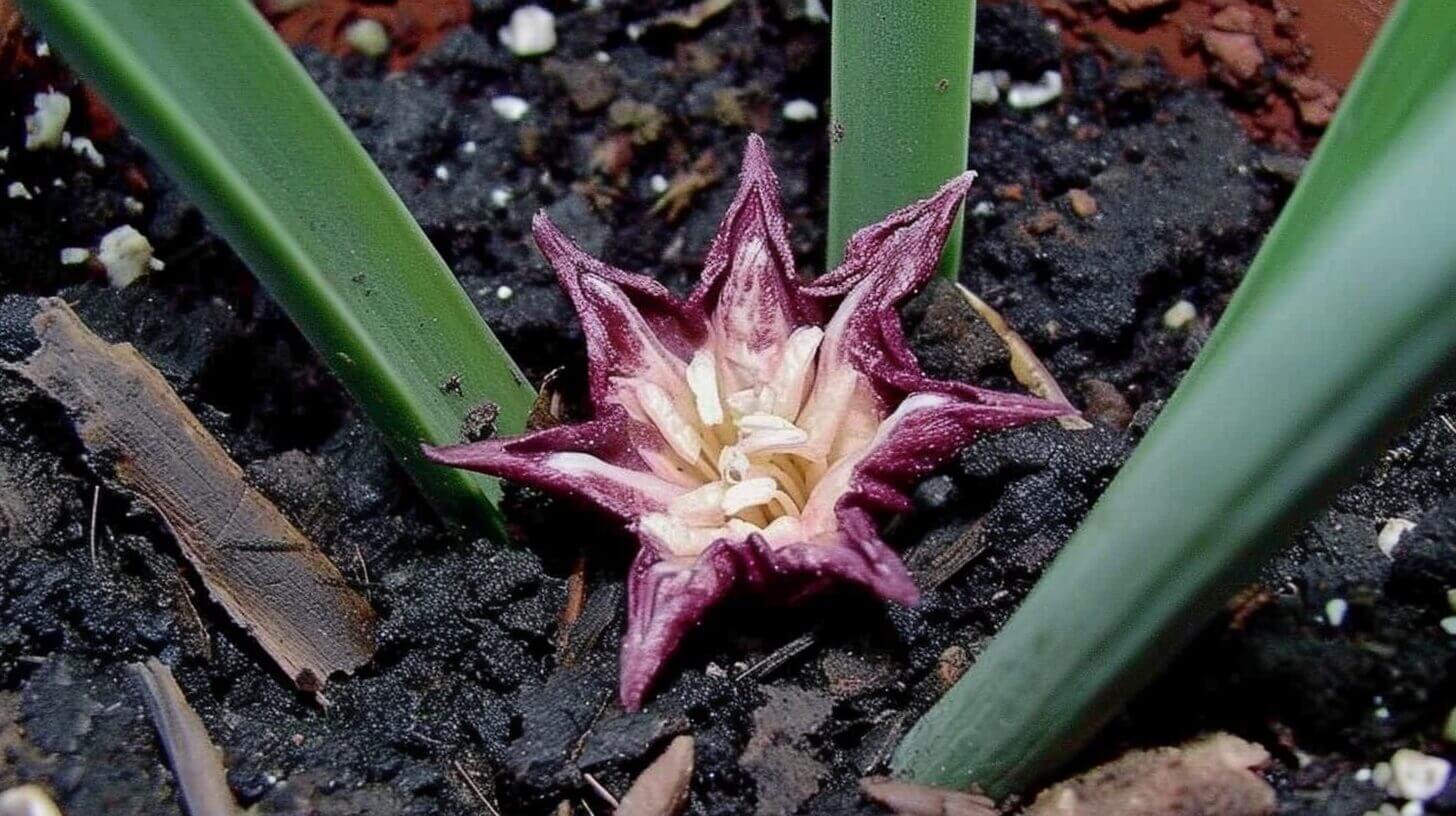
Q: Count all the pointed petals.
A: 7